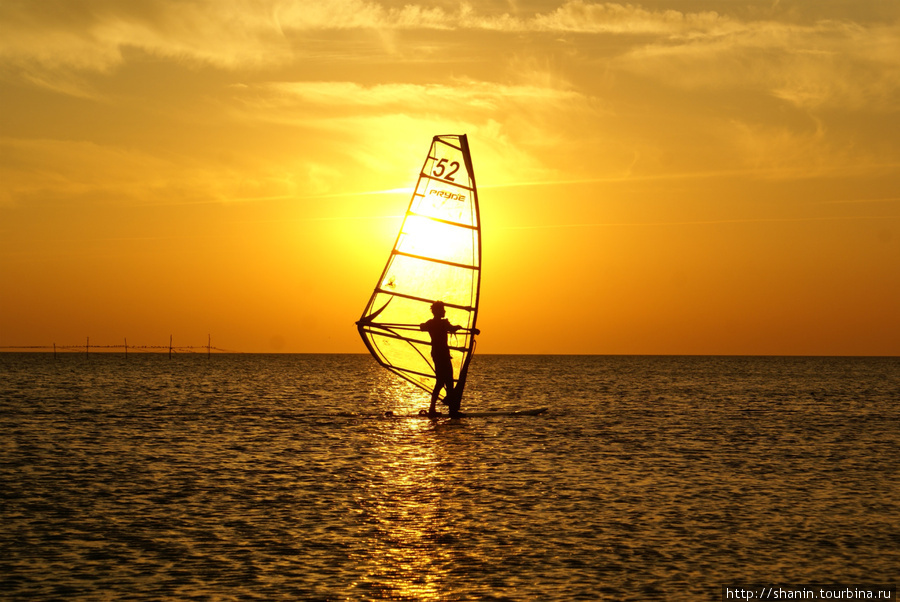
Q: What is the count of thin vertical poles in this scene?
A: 5